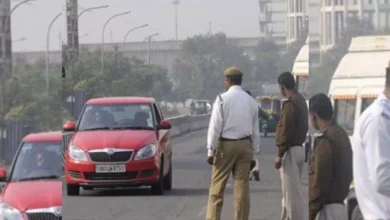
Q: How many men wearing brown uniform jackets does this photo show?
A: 2